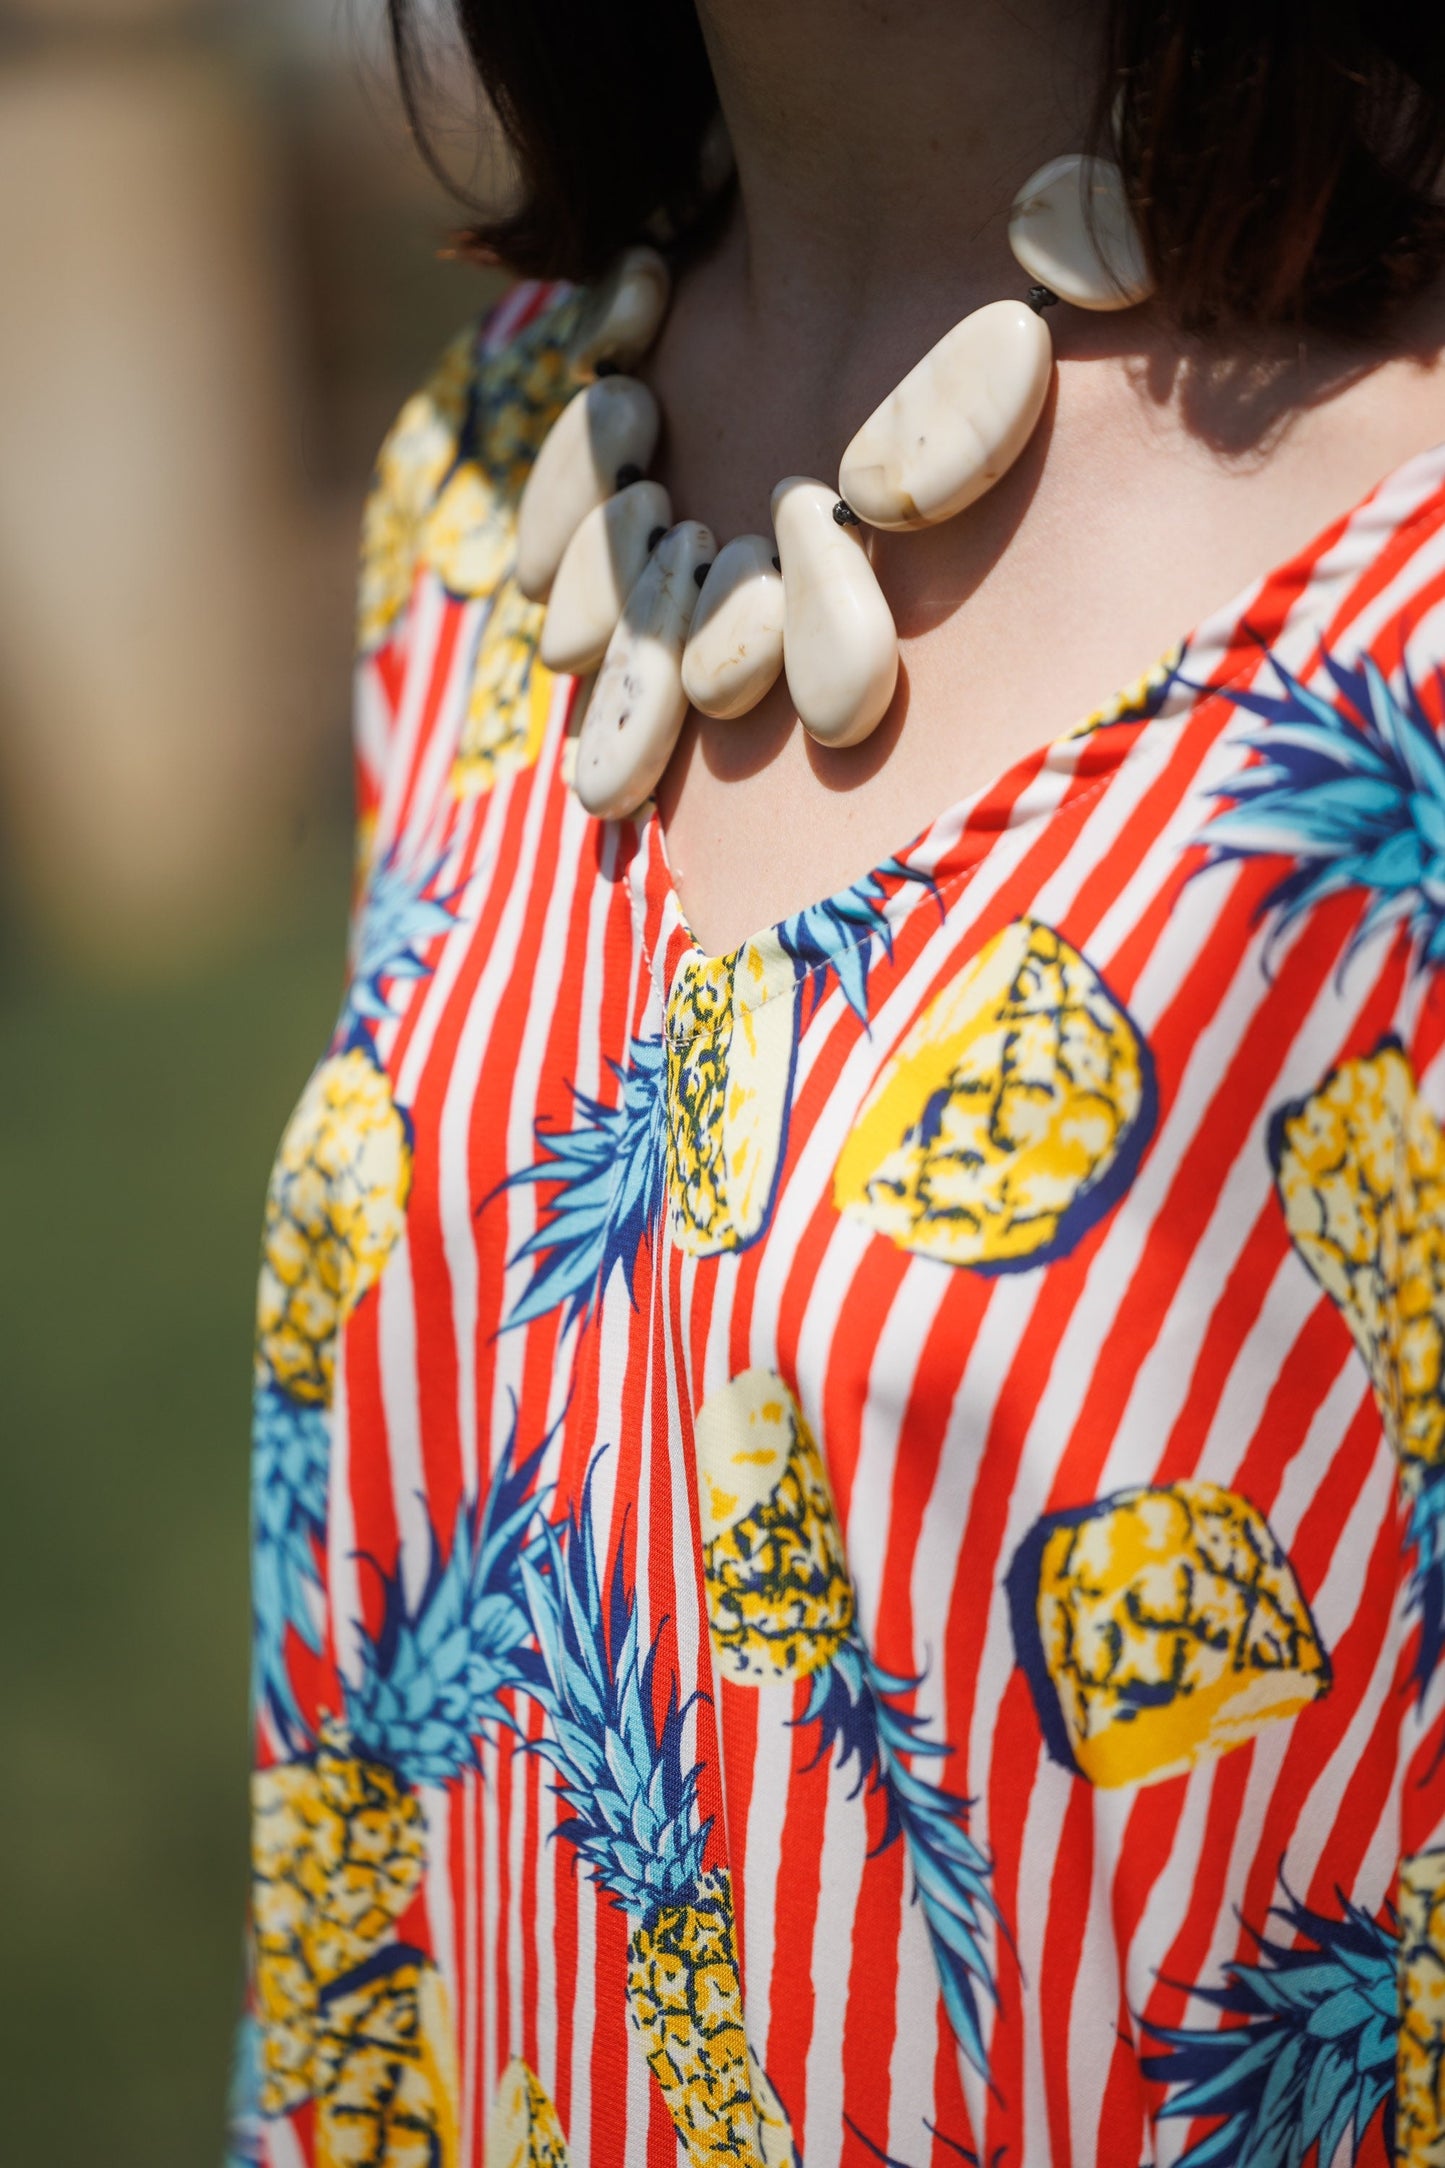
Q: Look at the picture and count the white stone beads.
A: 8